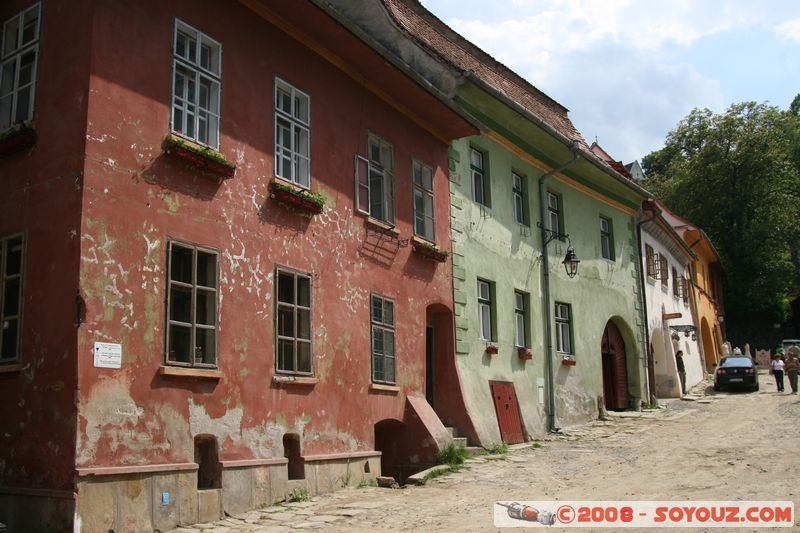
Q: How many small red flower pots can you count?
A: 3